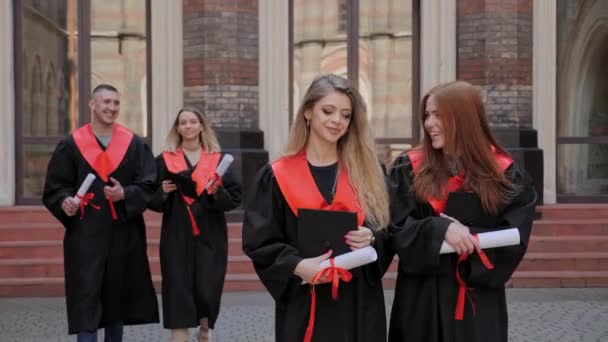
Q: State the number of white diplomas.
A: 4